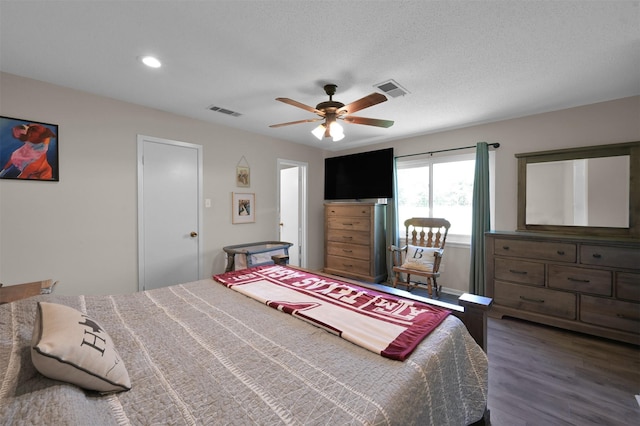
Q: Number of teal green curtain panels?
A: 2